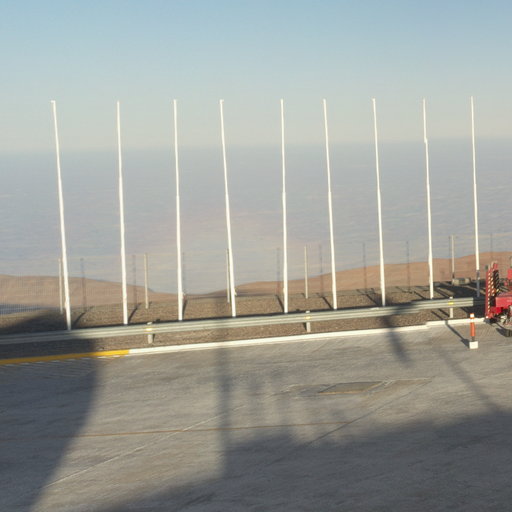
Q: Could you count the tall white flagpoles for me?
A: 9